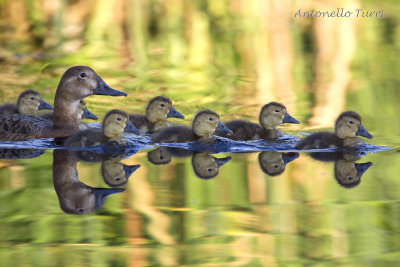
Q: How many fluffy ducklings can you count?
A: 7